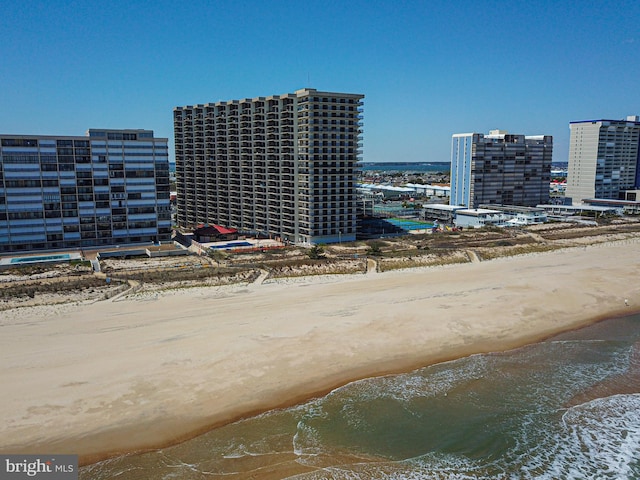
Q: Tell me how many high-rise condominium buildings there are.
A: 4